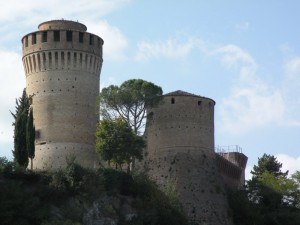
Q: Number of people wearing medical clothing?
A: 0